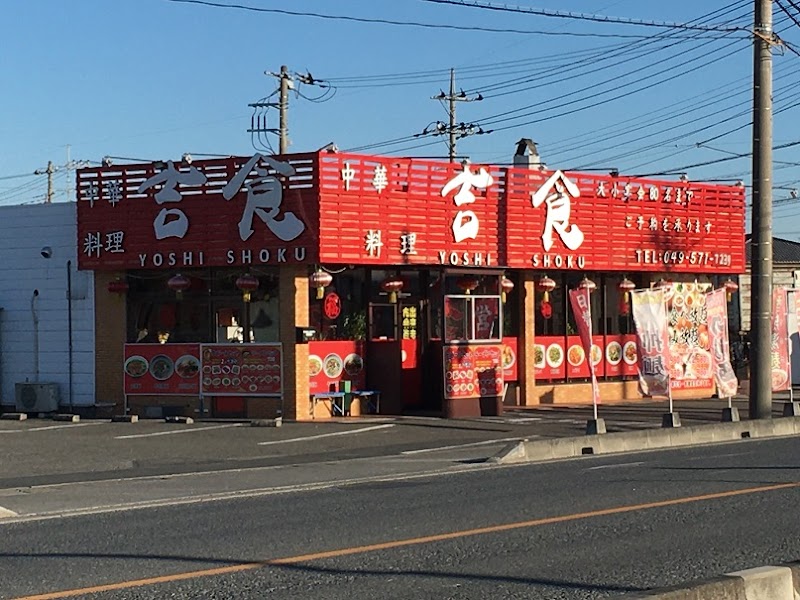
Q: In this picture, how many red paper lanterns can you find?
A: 12